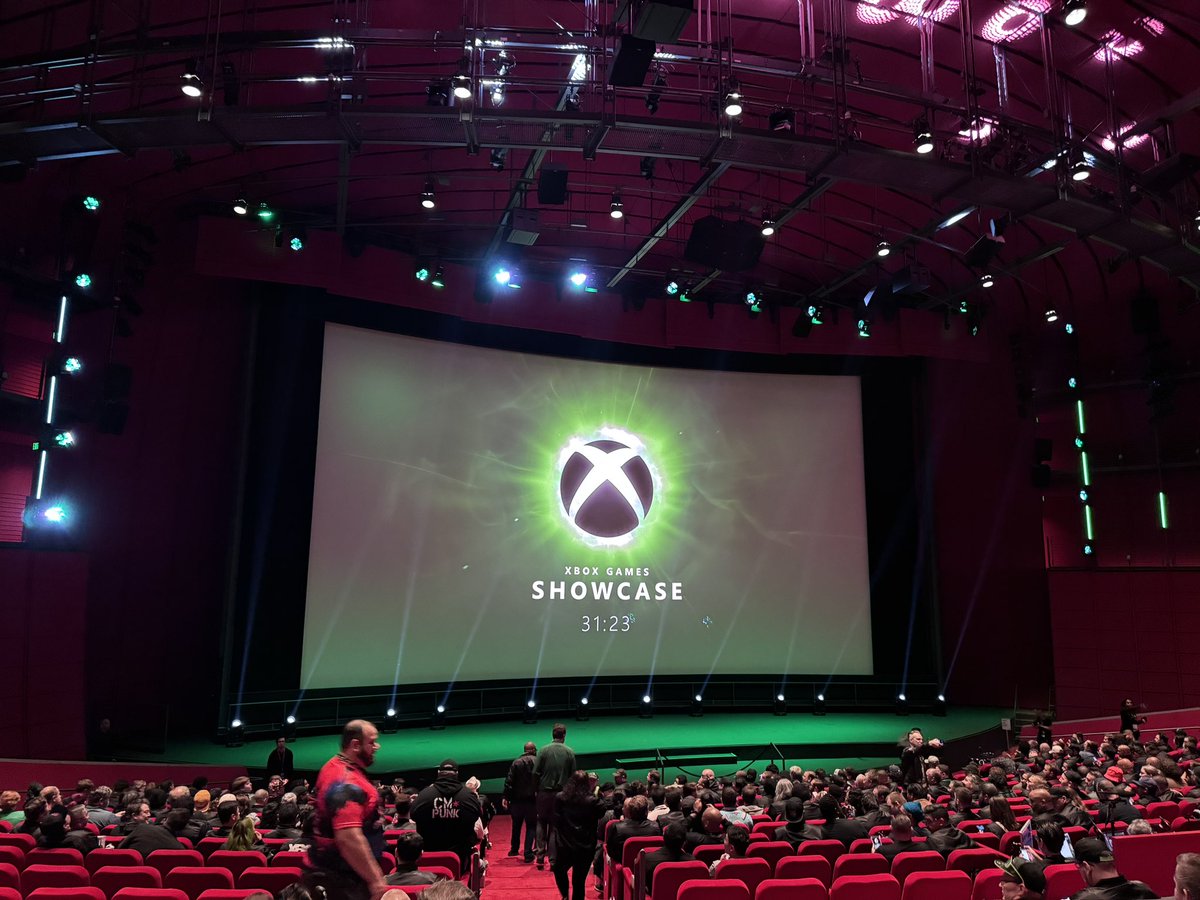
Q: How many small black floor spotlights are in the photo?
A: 12